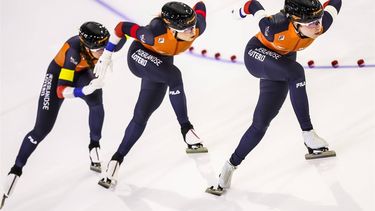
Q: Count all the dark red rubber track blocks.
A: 7